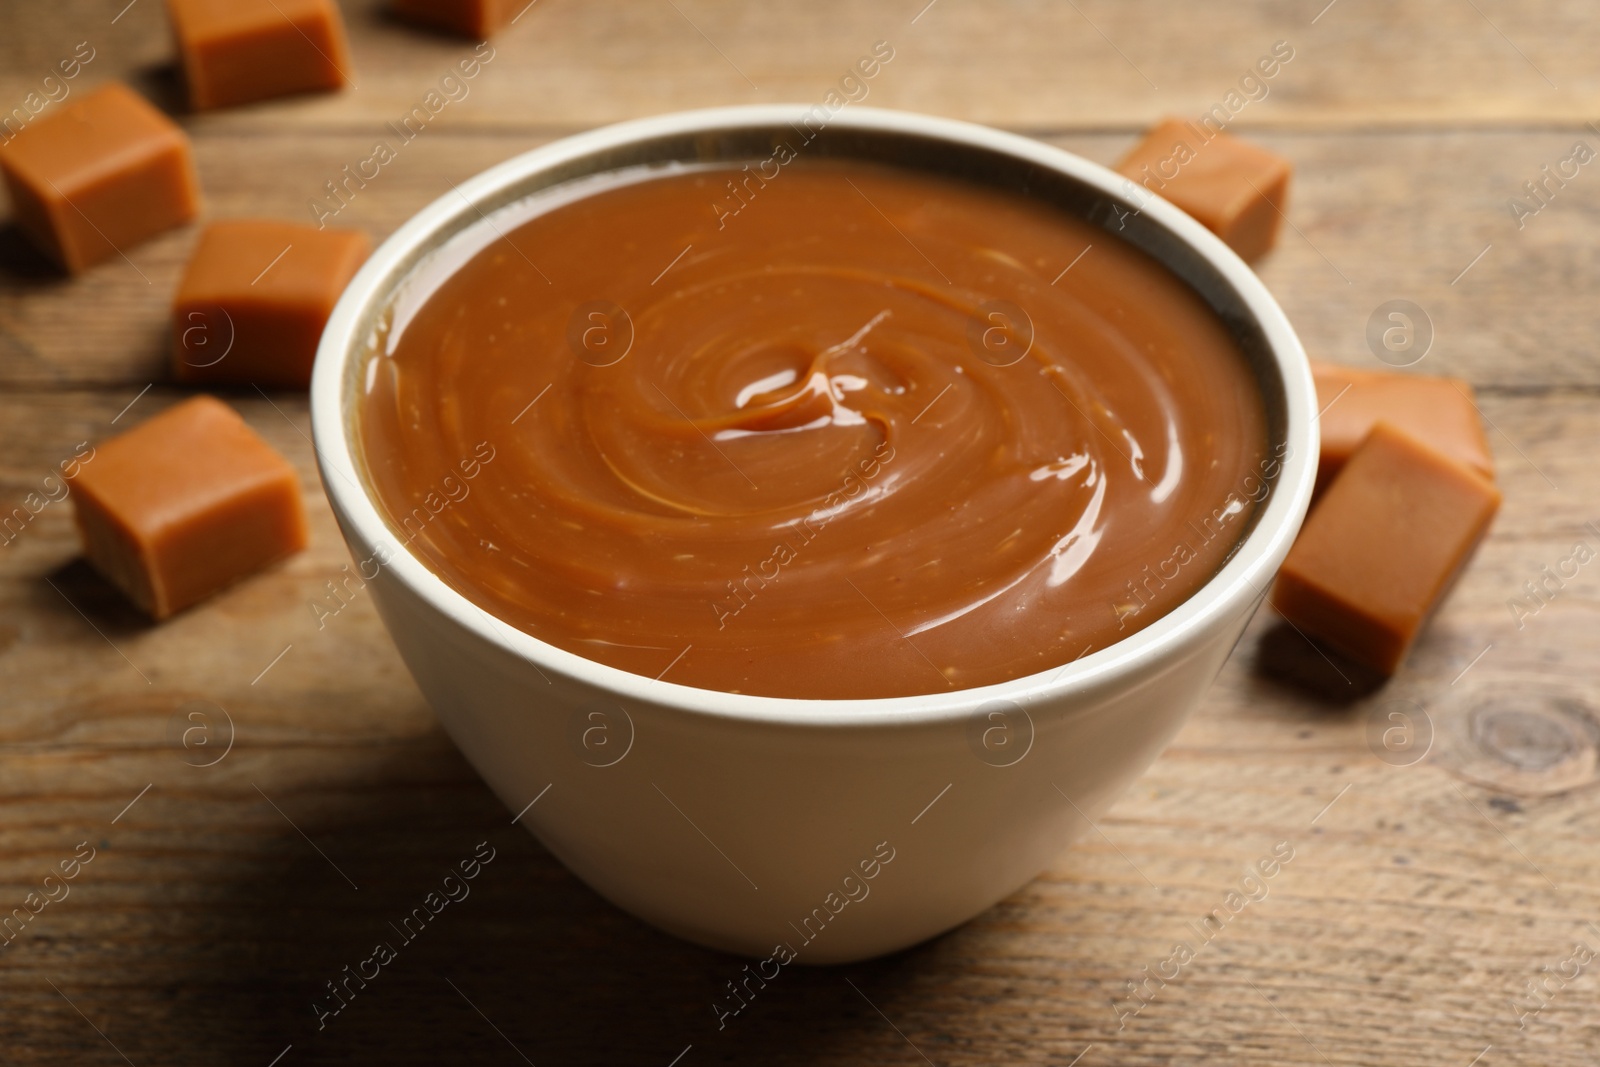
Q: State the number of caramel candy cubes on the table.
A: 8